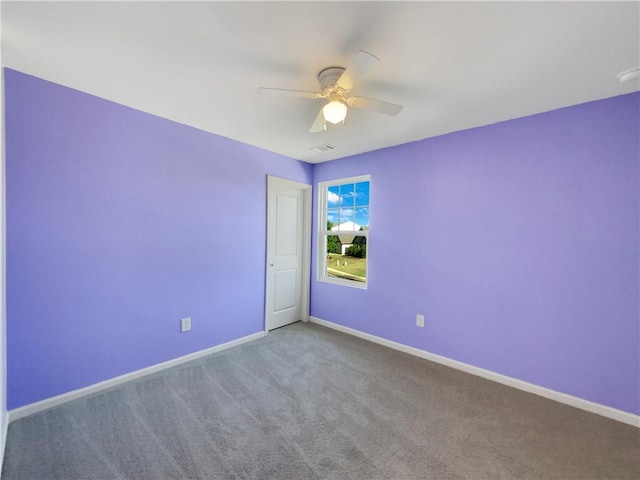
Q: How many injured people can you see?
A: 0